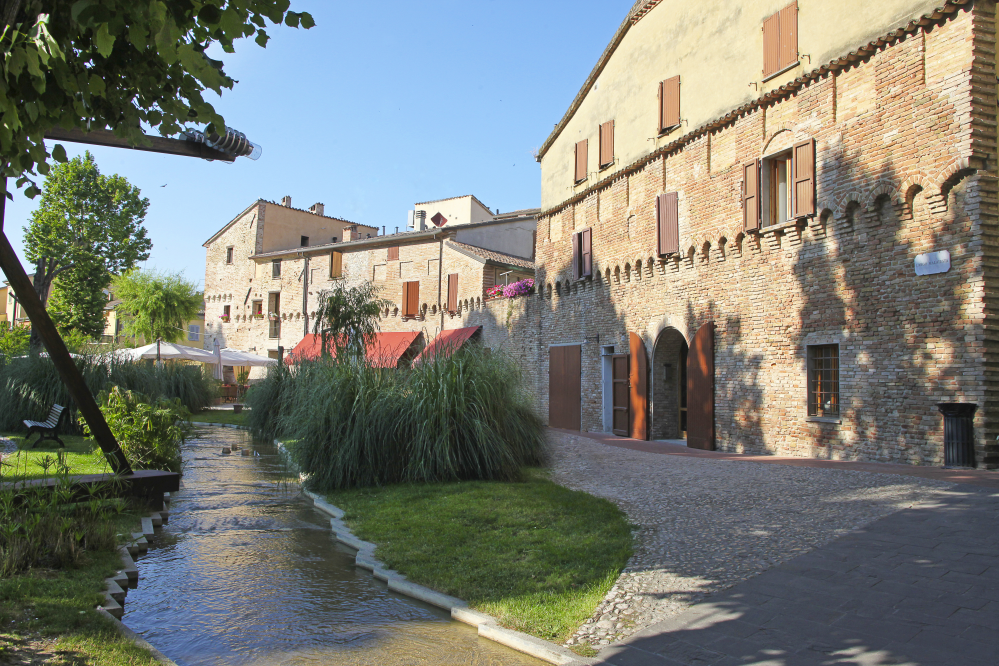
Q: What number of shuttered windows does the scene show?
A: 11